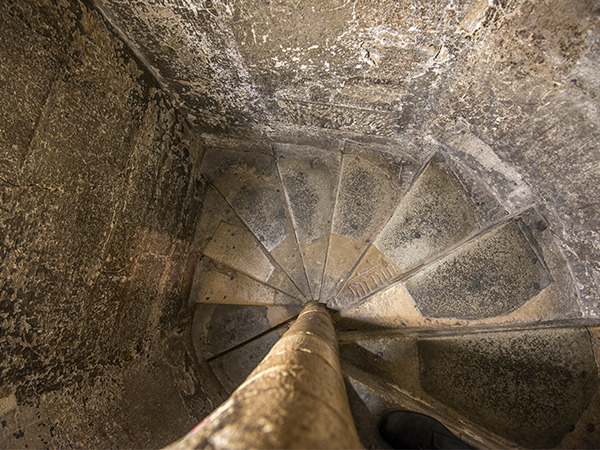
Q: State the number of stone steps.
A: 11